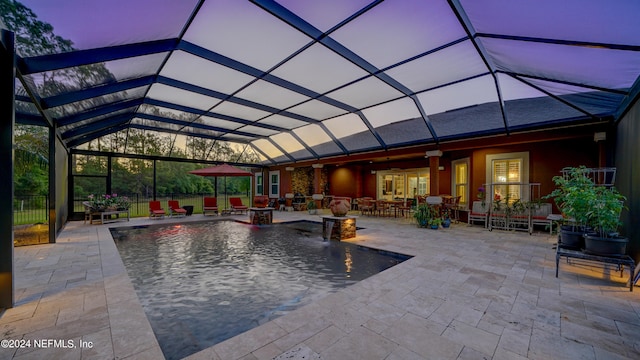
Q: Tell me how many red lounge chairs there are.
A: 4